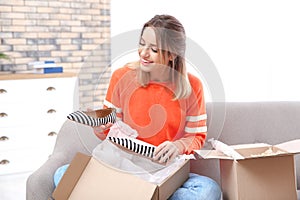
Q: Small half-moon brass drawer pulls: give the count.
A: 7